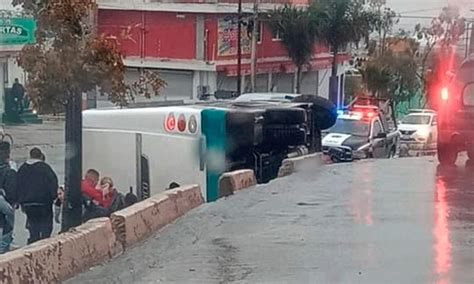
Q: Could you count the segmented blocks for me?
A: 4